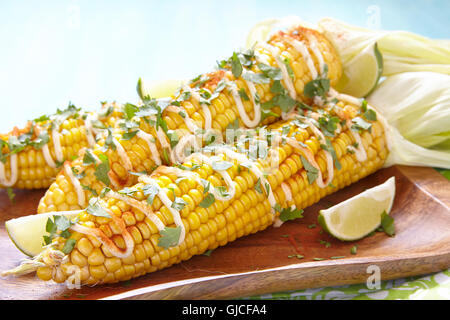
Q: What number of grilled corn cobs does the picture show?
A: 3